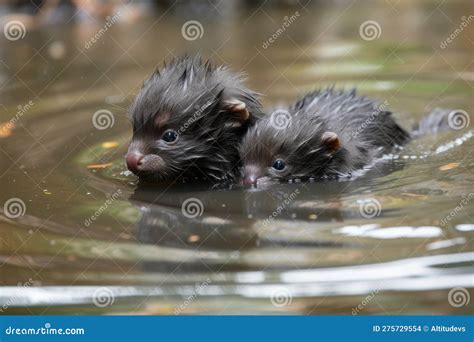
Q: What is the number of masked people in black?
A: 0